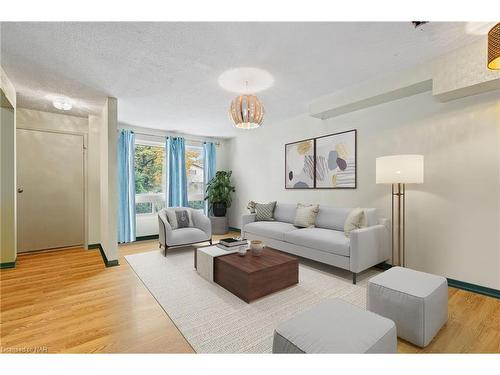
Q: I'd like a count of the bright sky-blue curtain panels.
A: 3